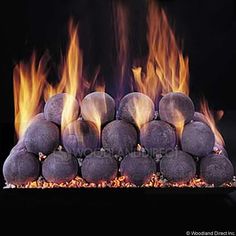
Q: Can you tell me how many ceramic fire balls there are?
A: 15